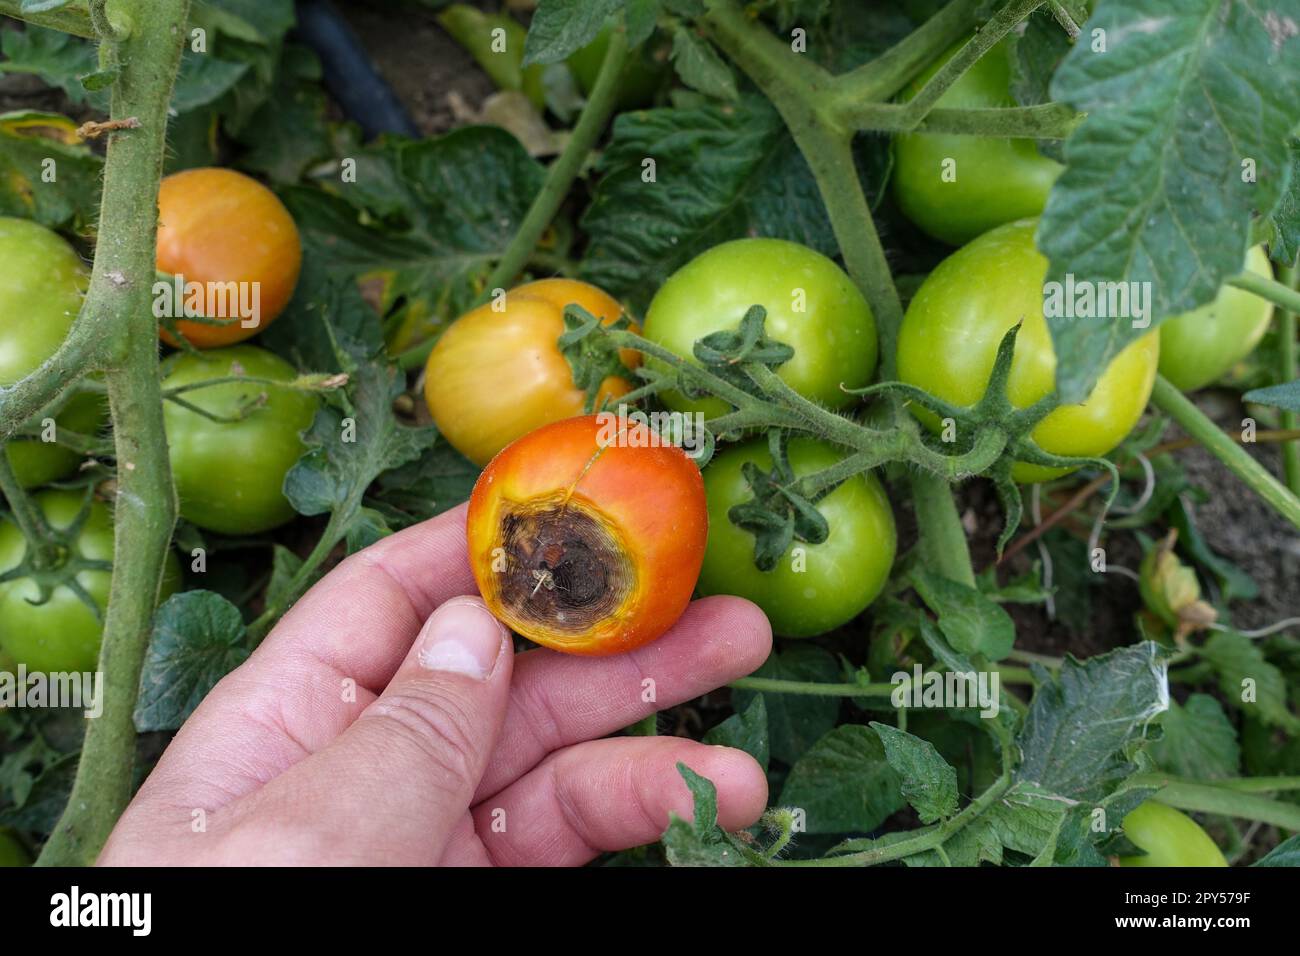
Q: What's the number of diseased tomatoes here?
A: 1